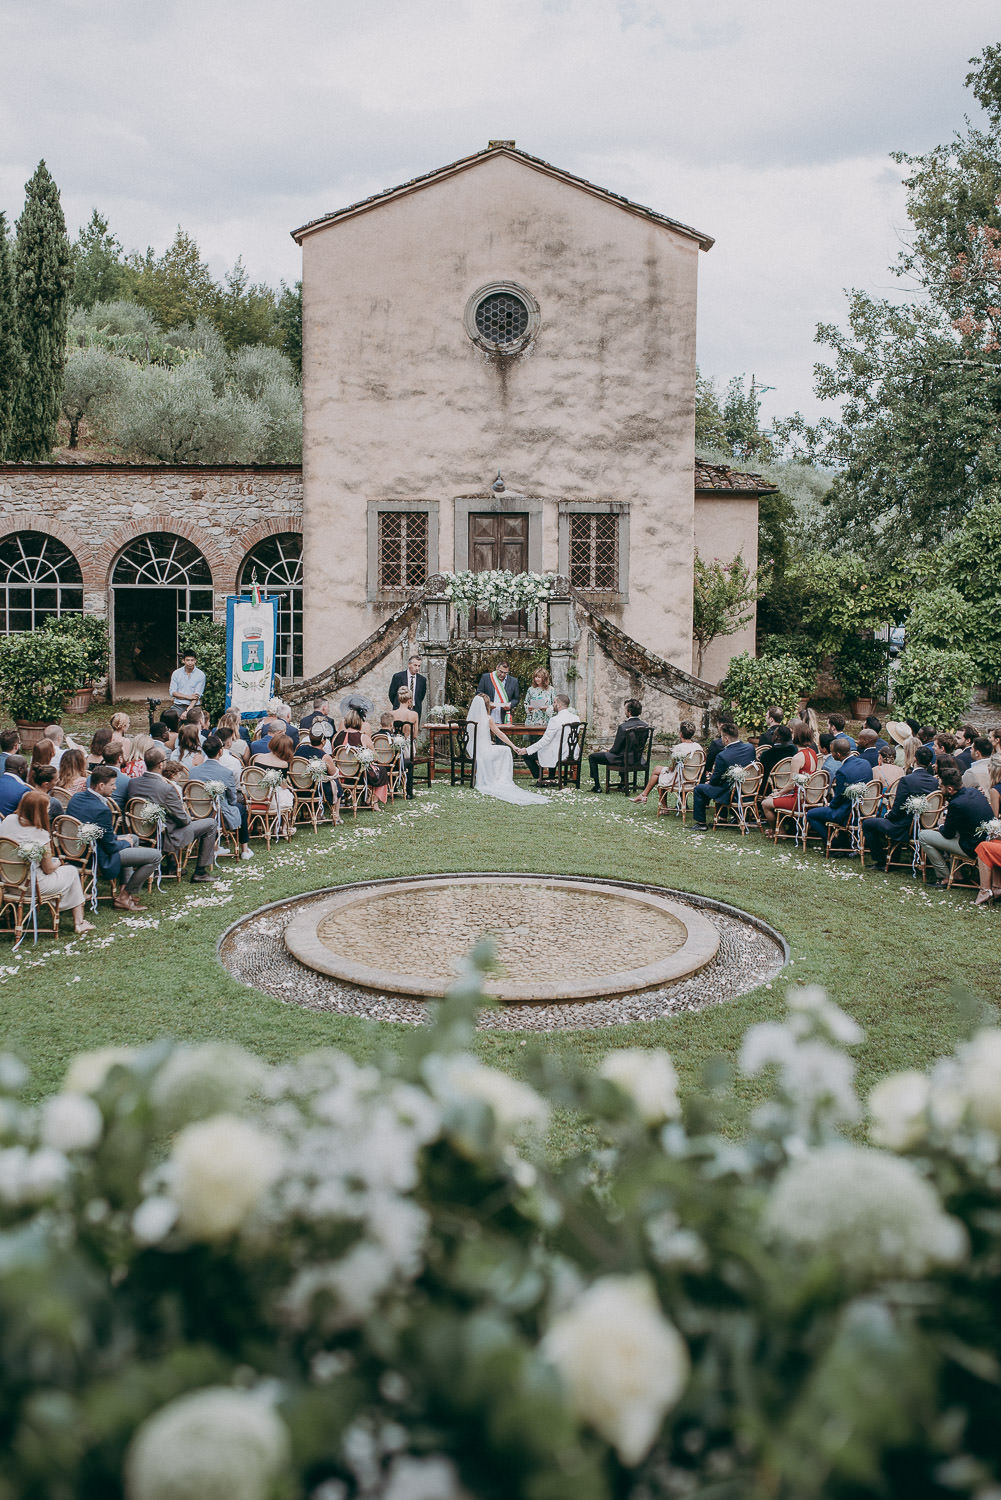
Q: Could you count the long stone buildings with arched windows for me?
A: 1